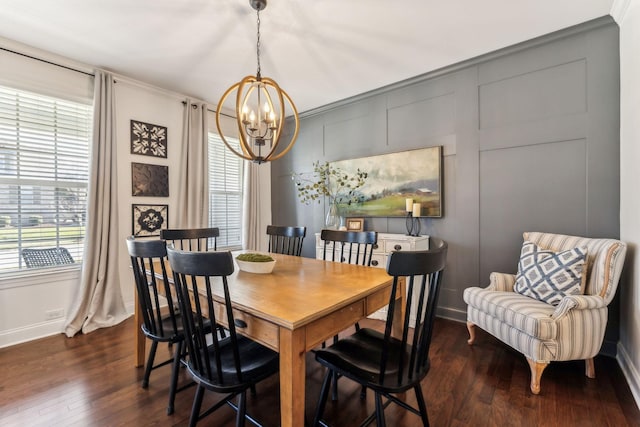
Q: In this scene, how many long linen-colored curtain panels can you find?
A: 3